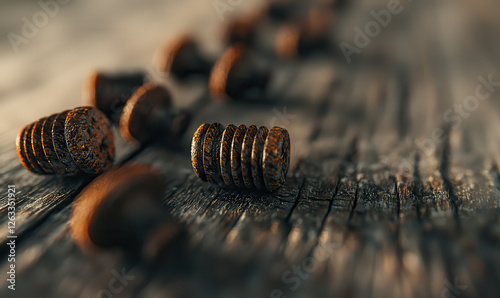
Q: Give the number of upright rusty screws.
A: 0